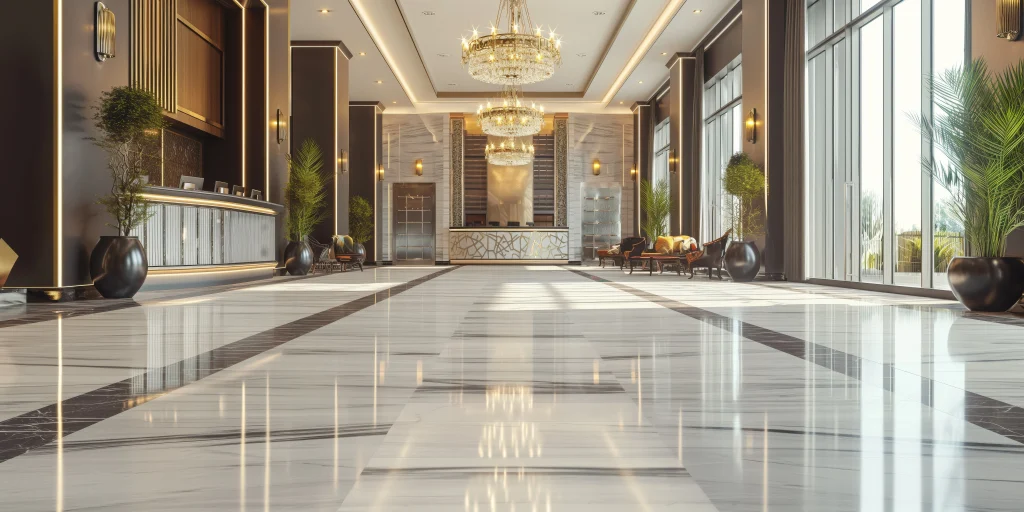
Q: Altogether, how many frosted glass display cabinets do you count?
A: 2